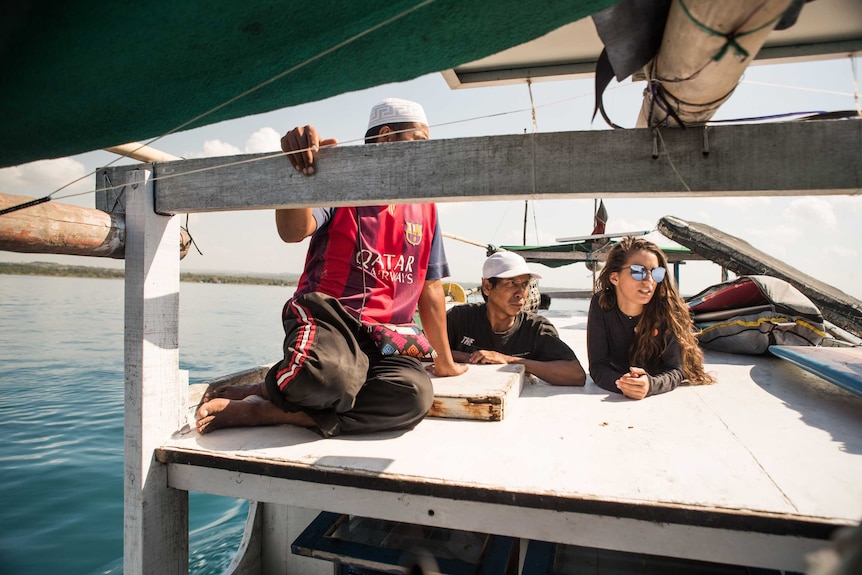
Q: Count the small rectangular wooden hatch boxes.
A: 1